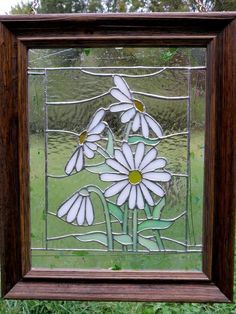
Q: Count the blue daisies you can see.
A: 0